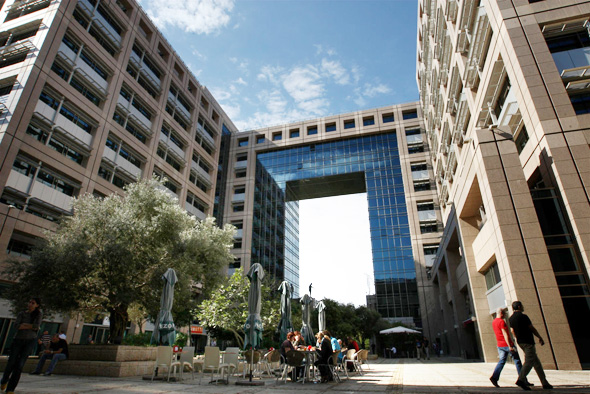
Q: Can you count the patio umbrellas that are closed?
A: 5